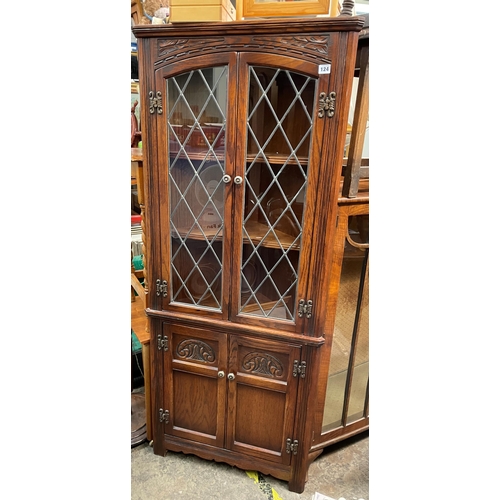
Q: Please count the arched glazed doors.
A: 2